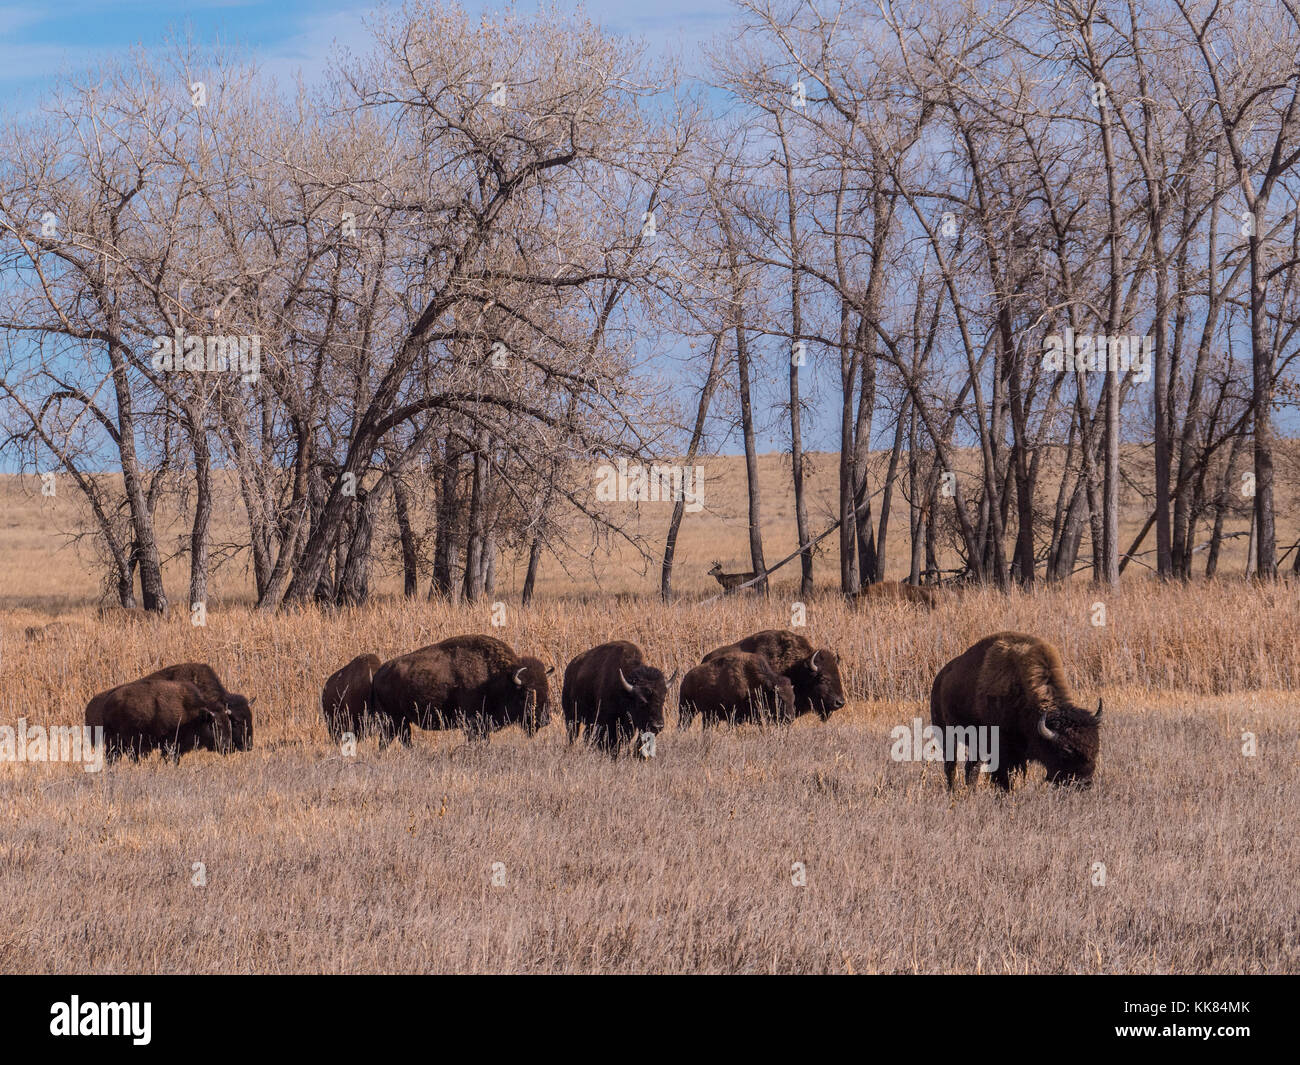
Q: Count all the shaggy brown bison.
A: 8